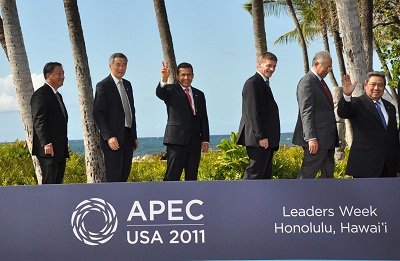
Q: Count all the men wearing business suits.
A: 6